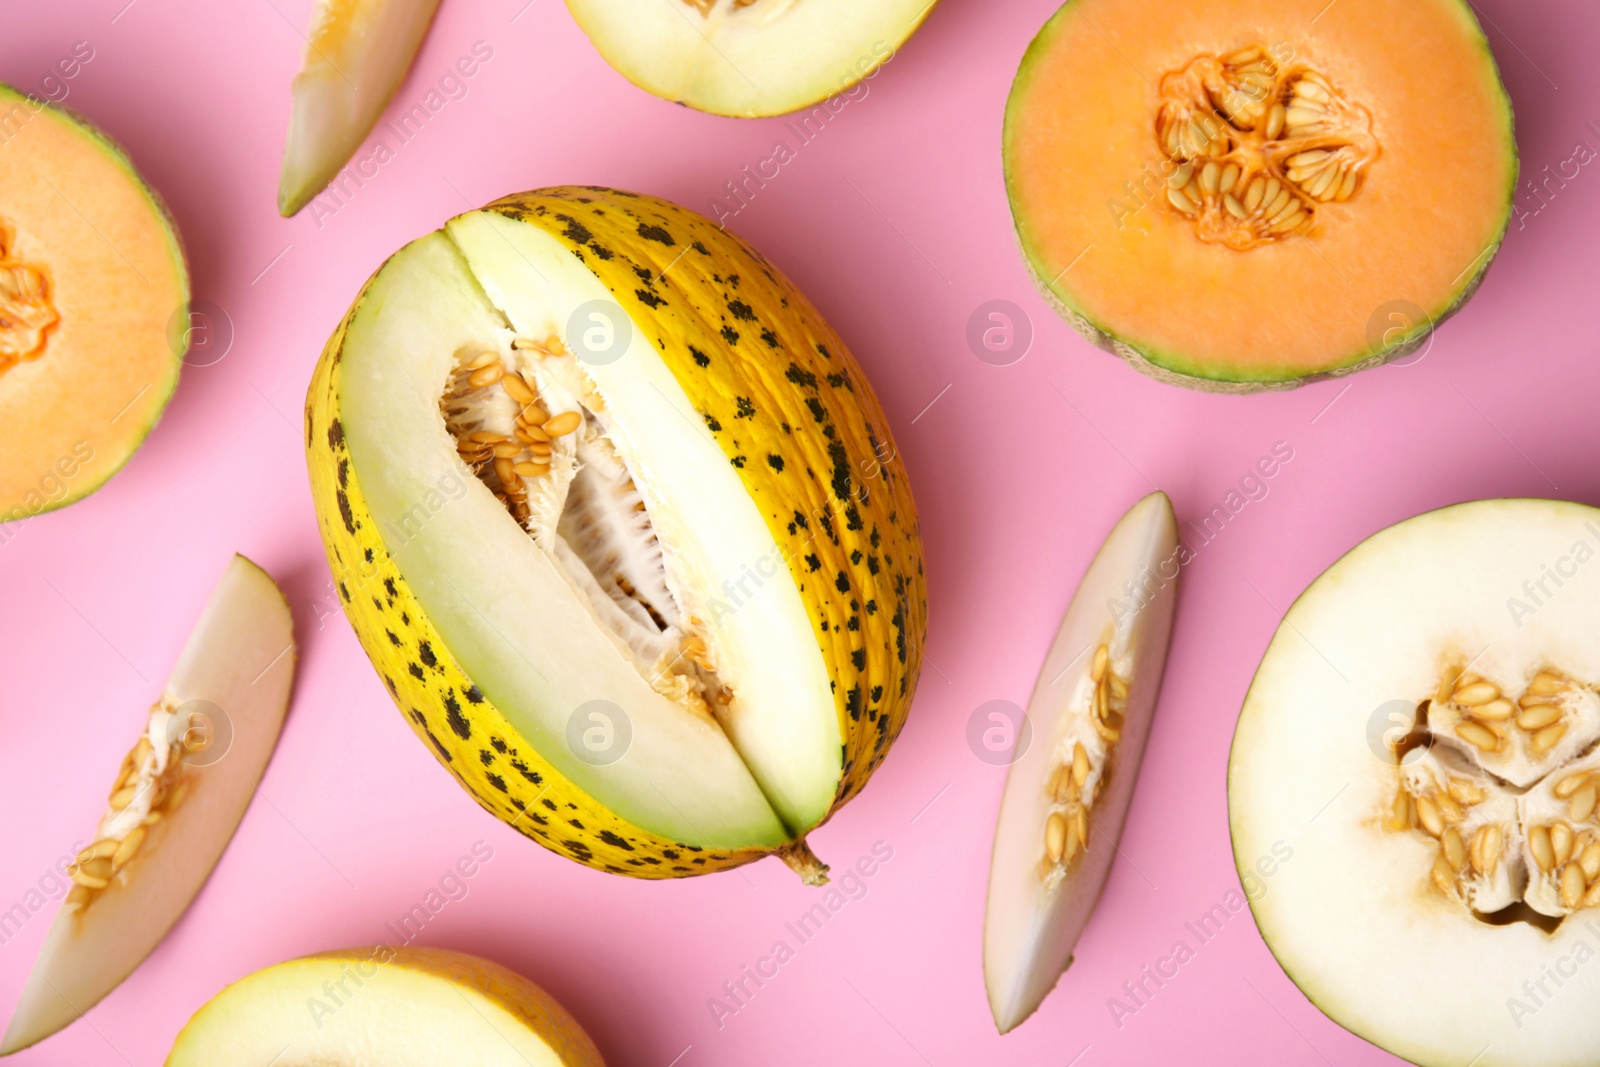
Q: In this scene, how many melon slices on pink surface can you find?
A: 3